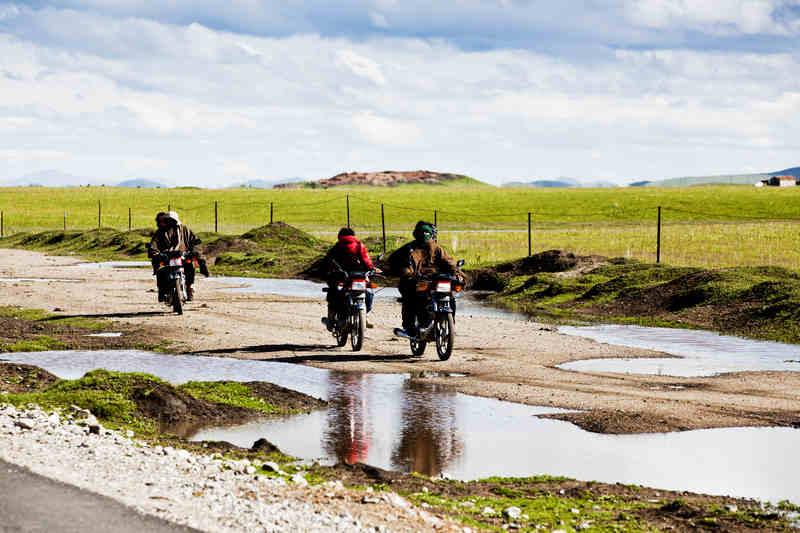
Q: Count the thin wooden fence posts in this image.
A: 12